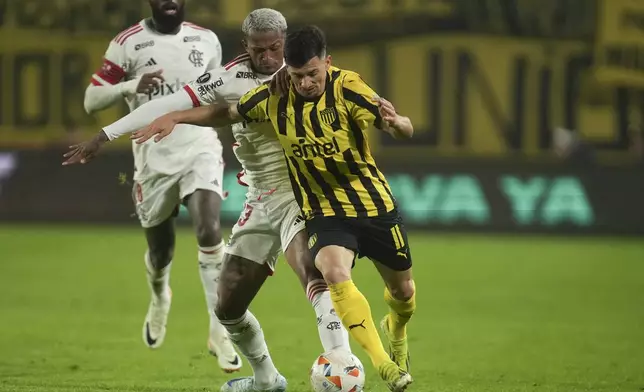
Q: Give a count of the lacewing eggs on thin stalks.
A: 0